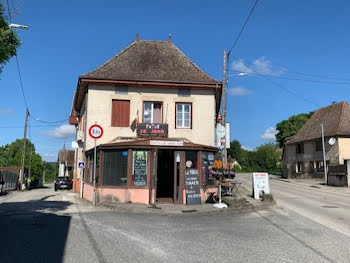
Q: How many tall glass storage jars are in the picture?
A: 0